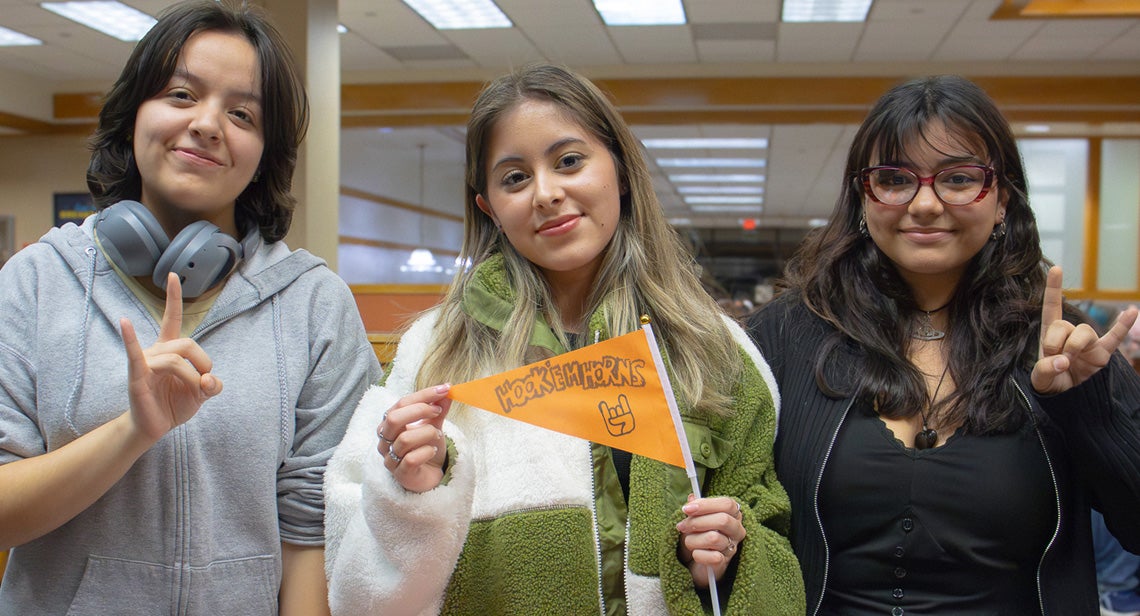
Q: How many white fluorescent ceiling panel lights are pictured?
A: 11